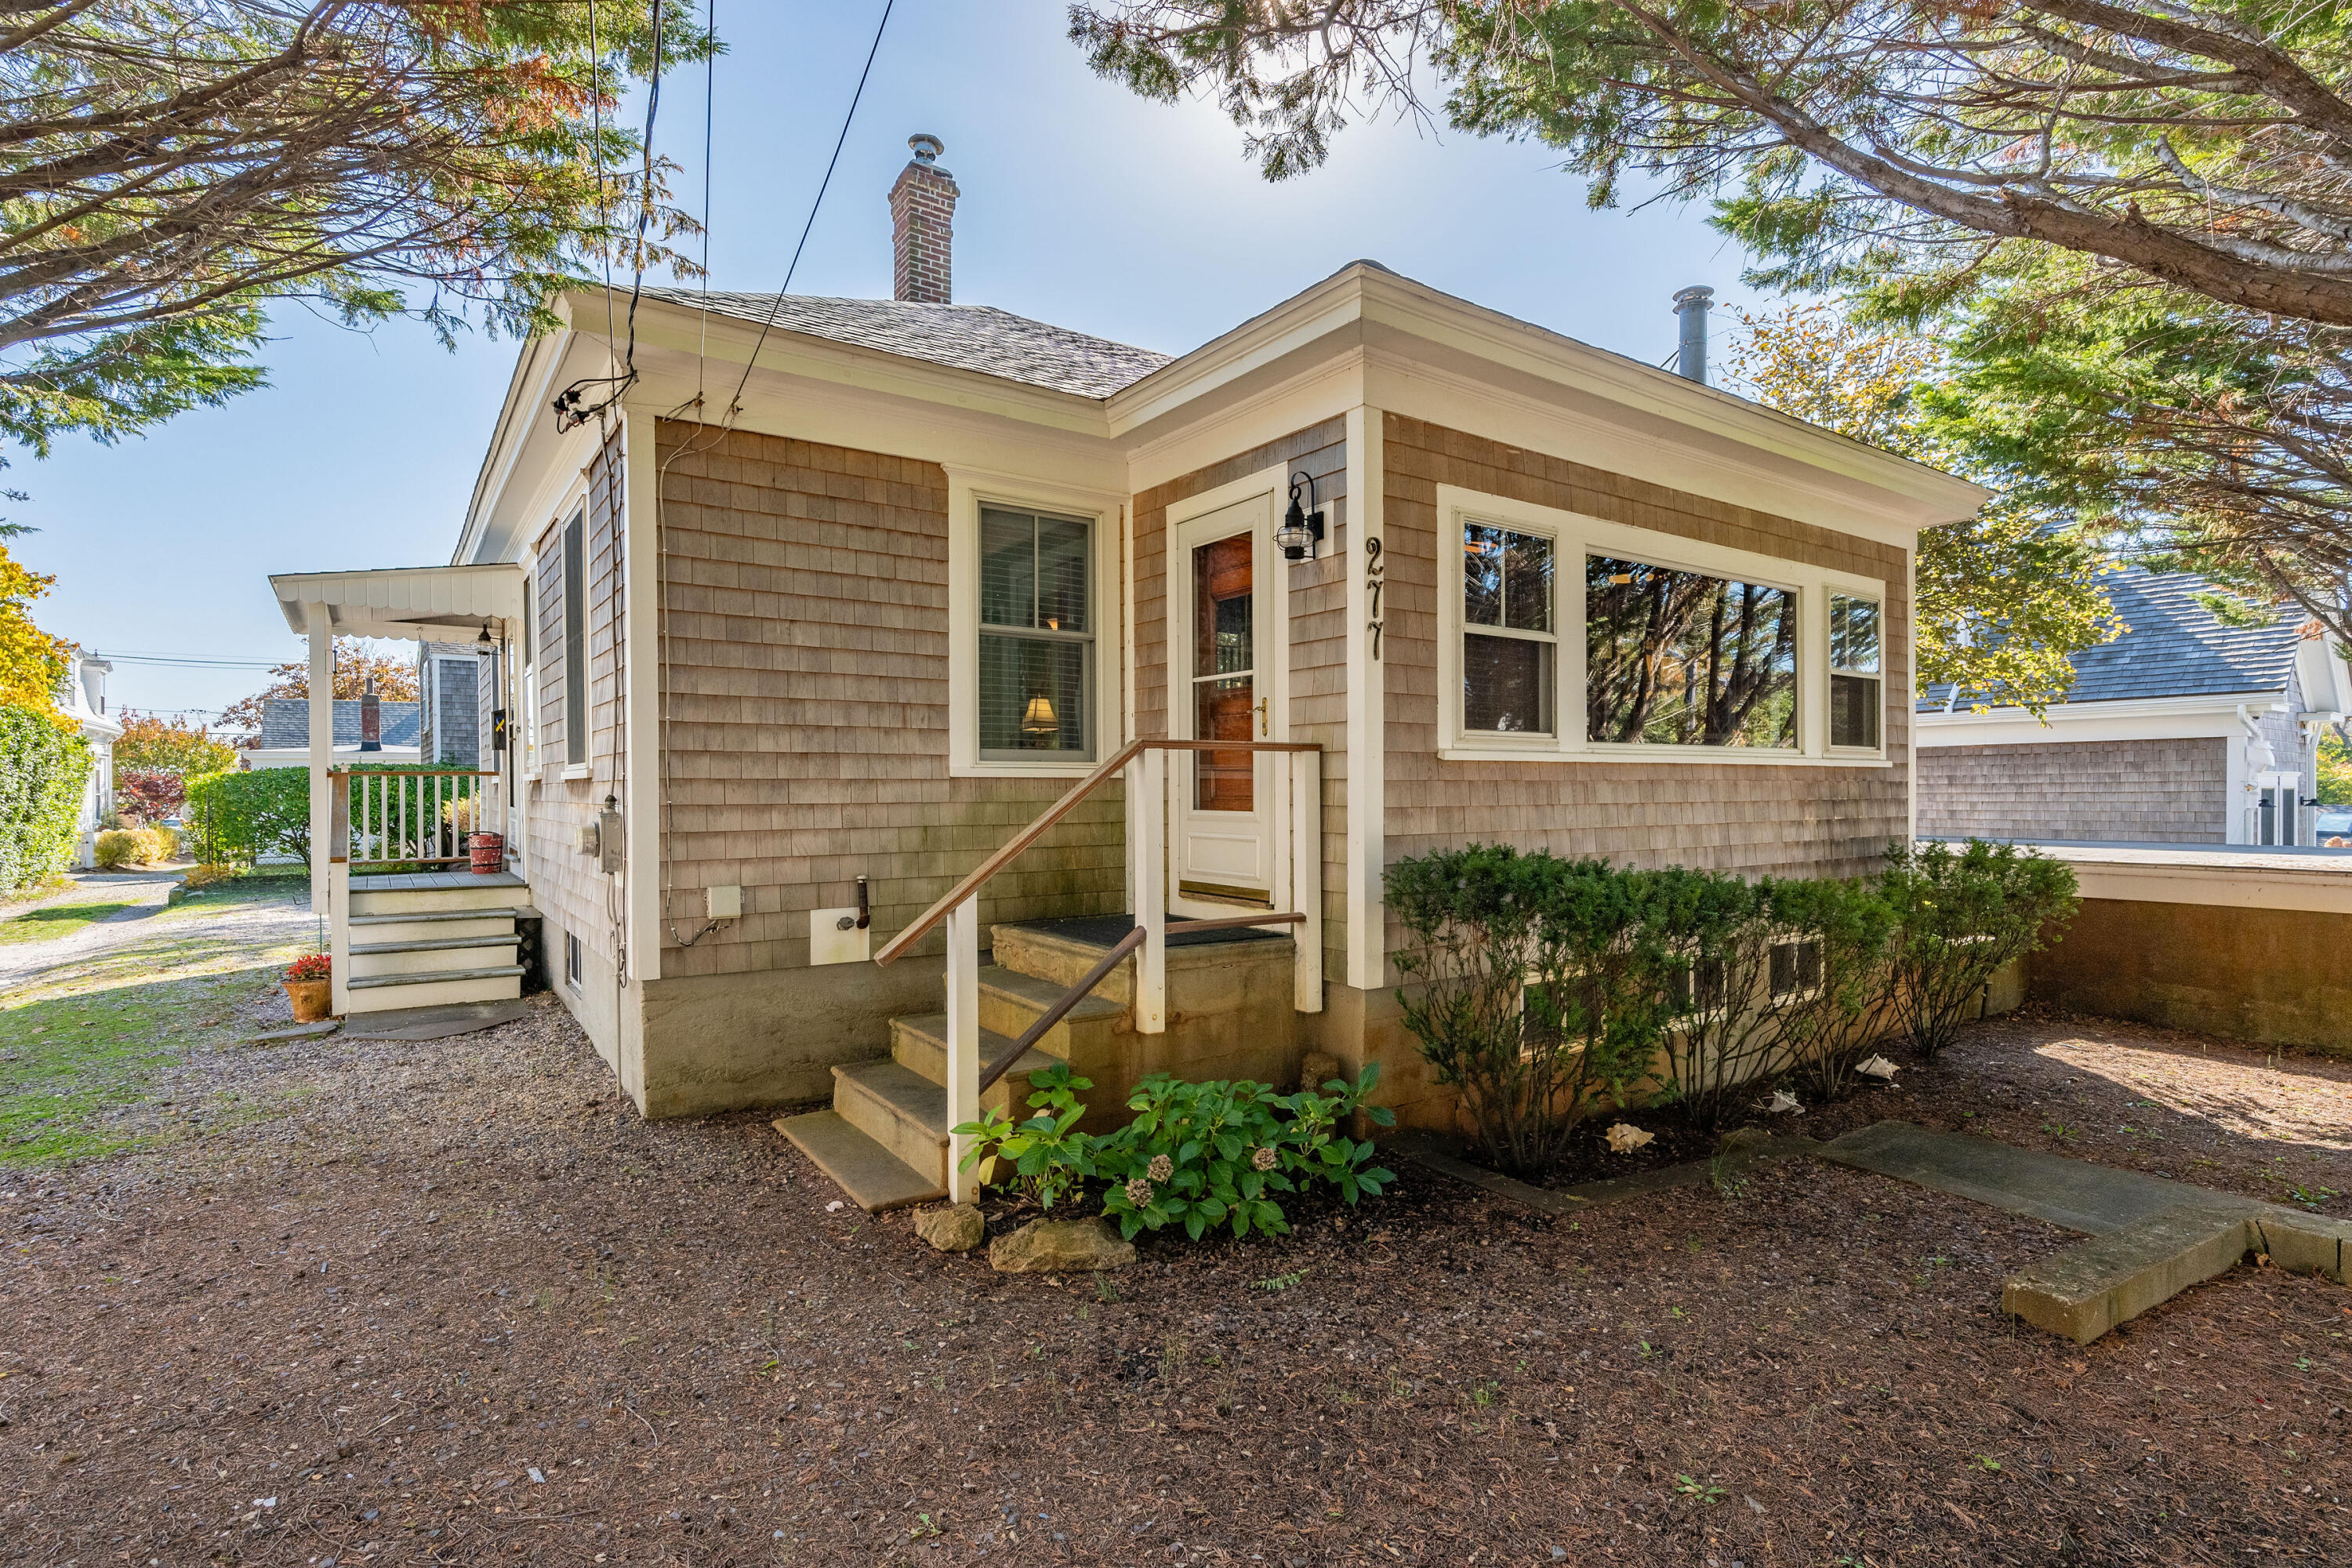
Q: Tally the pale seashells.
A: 3